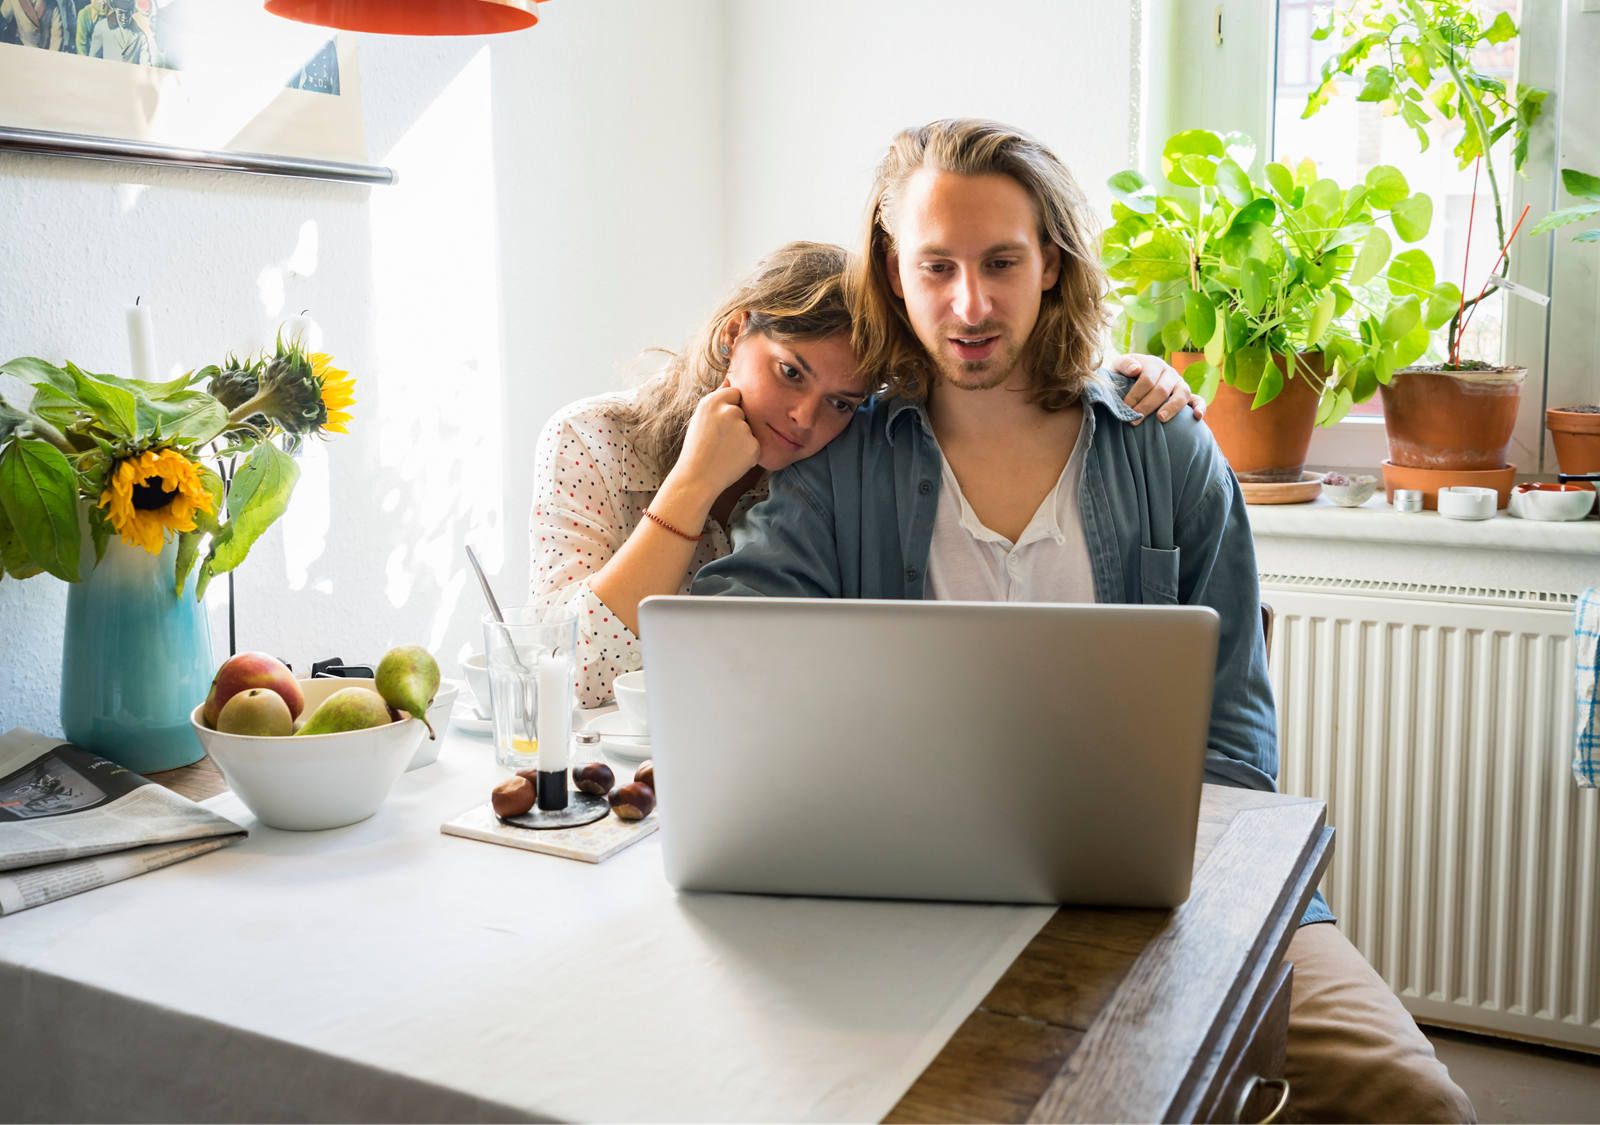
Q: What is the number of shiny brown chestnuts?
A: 5